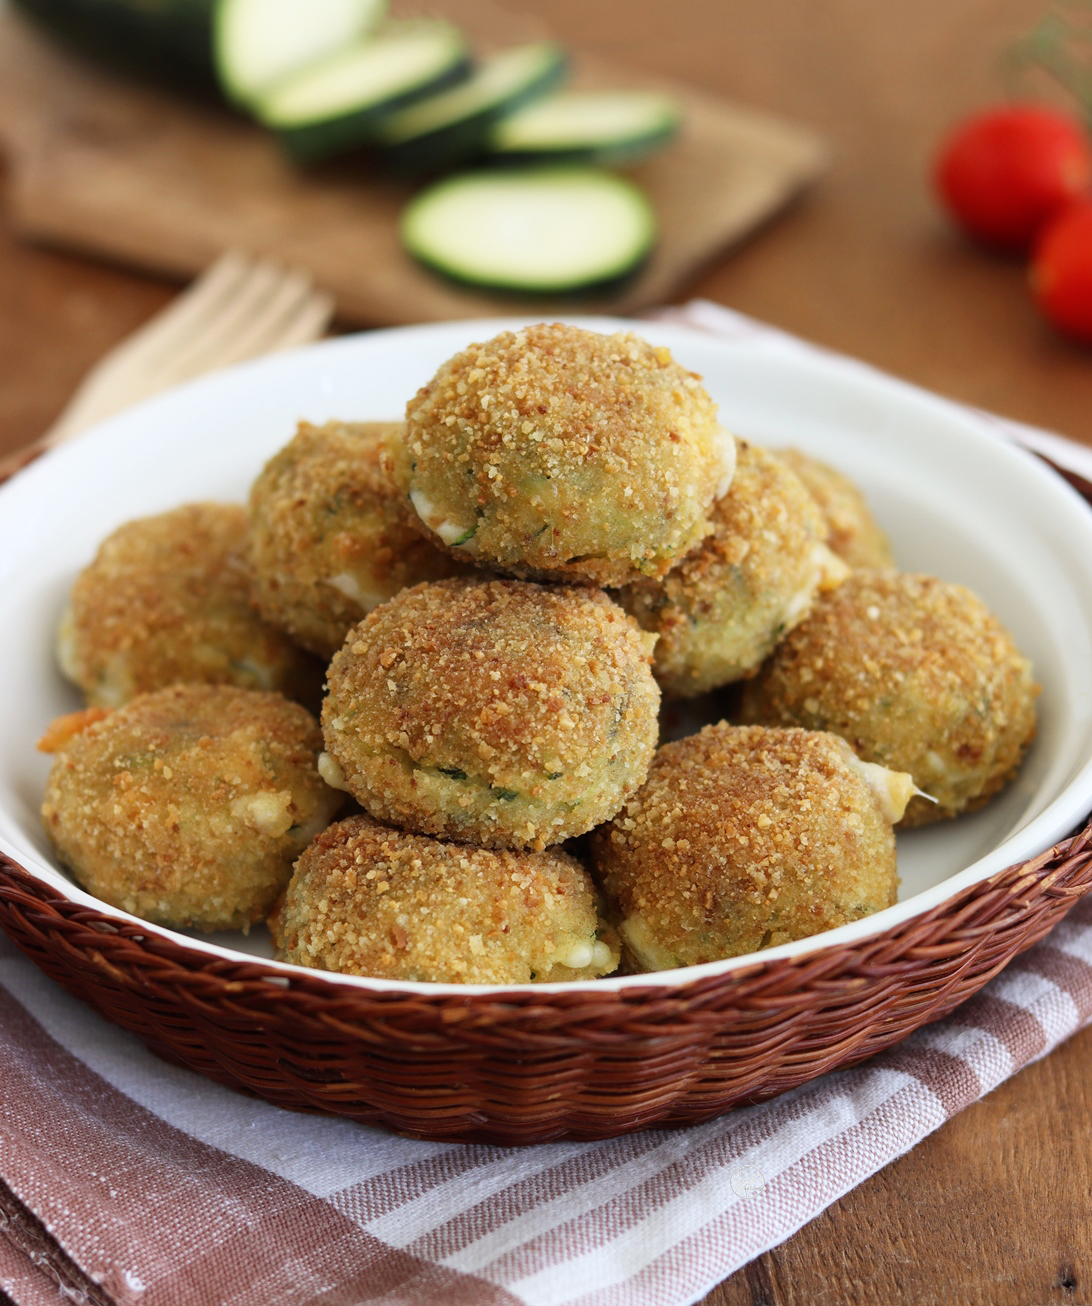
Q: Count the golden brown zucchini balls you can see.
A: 10